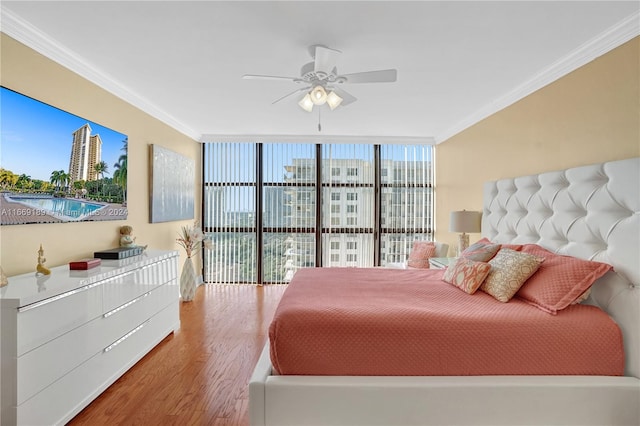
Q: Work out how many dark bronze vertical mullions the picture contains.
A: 3